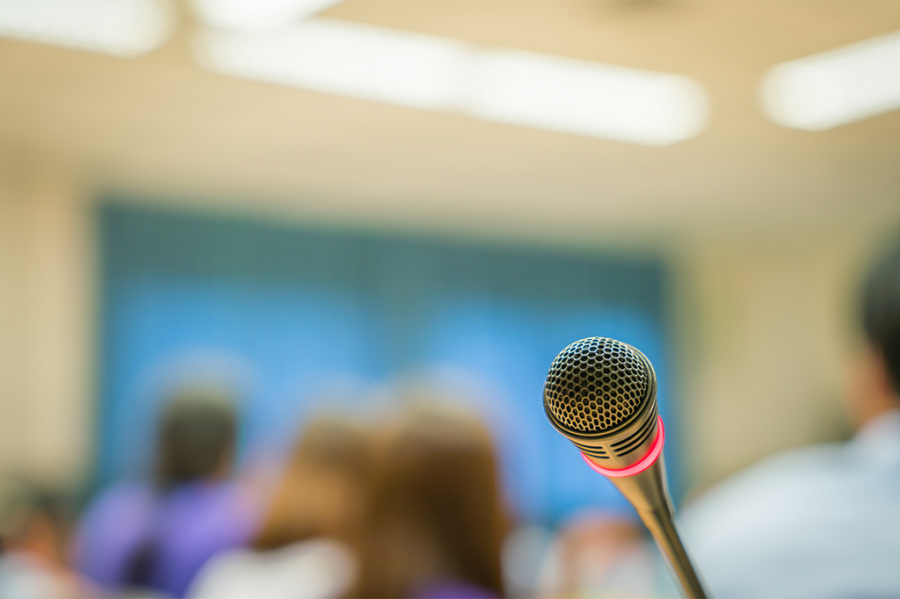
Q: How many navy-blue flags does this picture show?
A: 0